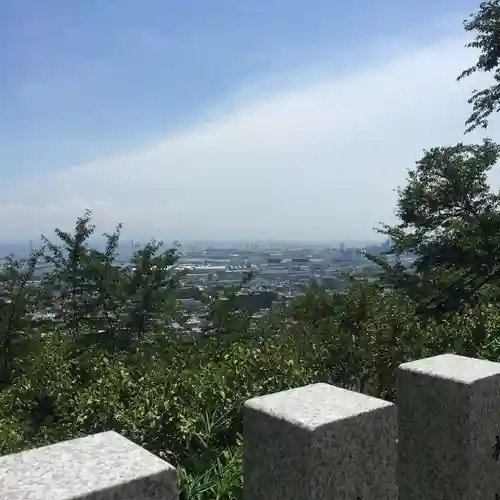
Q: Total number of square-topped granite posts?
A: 3